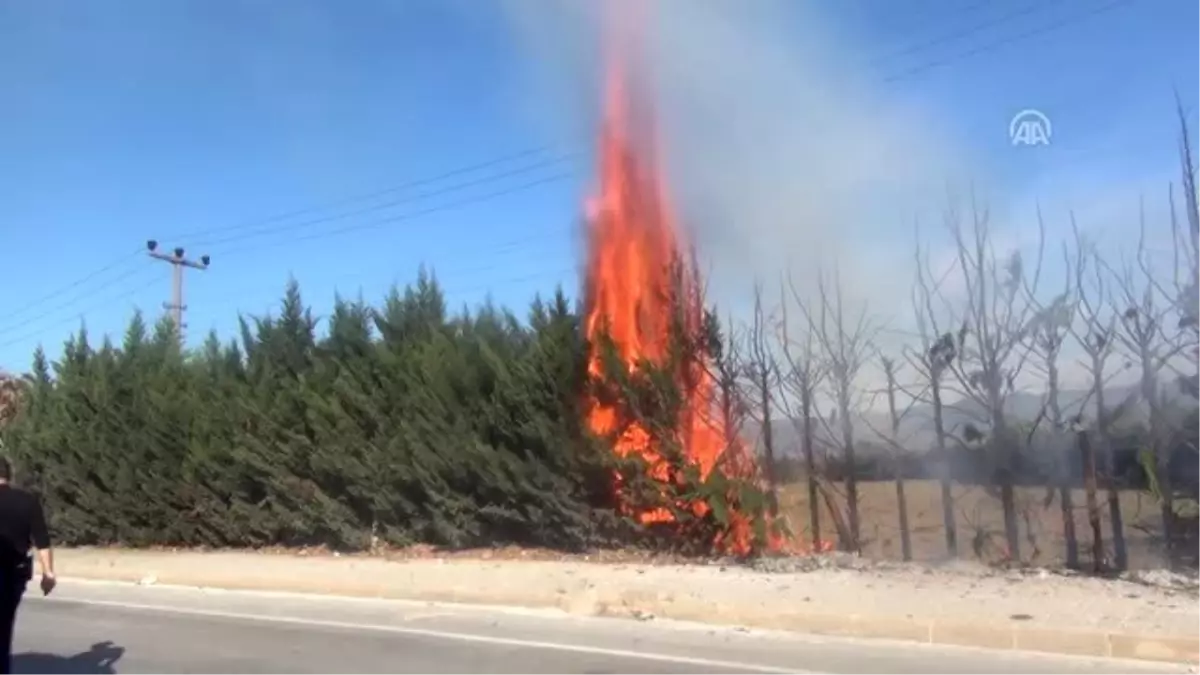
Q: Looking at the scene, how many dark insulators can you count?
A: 3